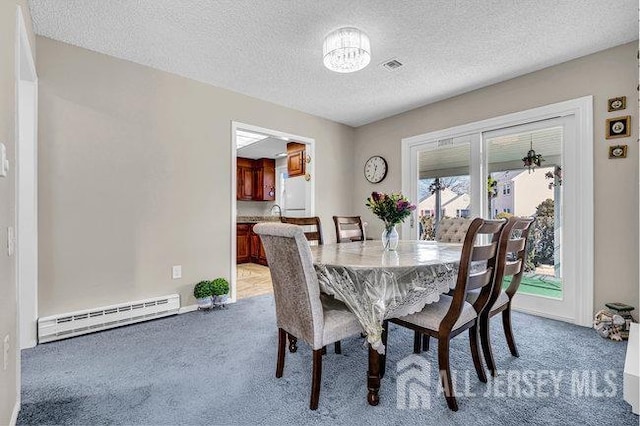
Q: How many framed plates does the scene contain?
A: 3